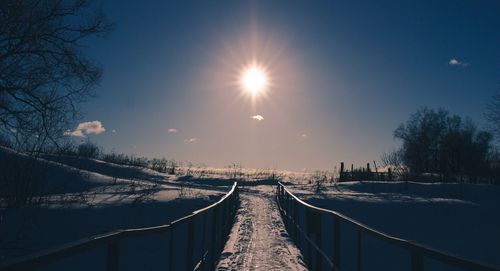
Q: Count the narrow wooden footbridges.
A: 1